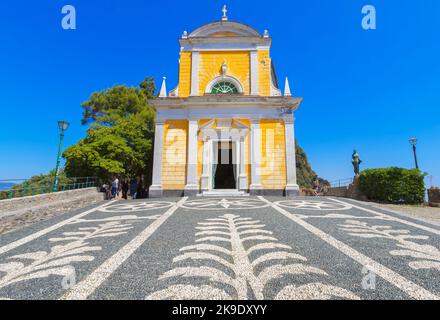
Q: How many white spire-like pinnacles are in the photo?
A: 2